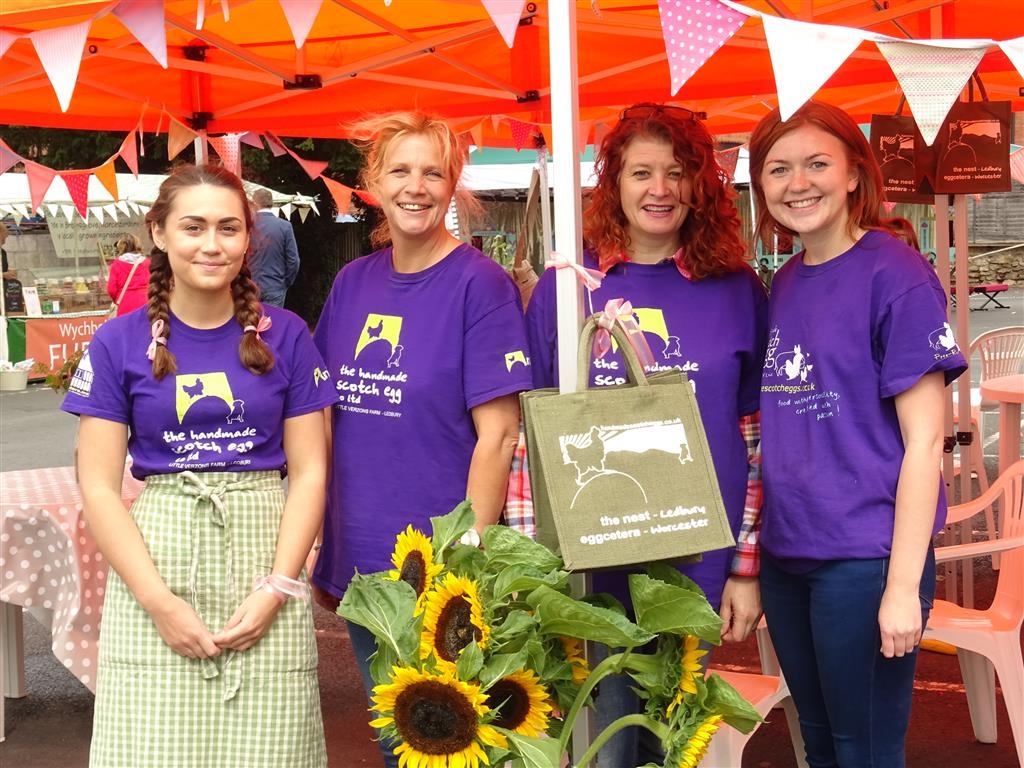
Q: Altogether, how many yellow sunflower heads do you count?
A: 7